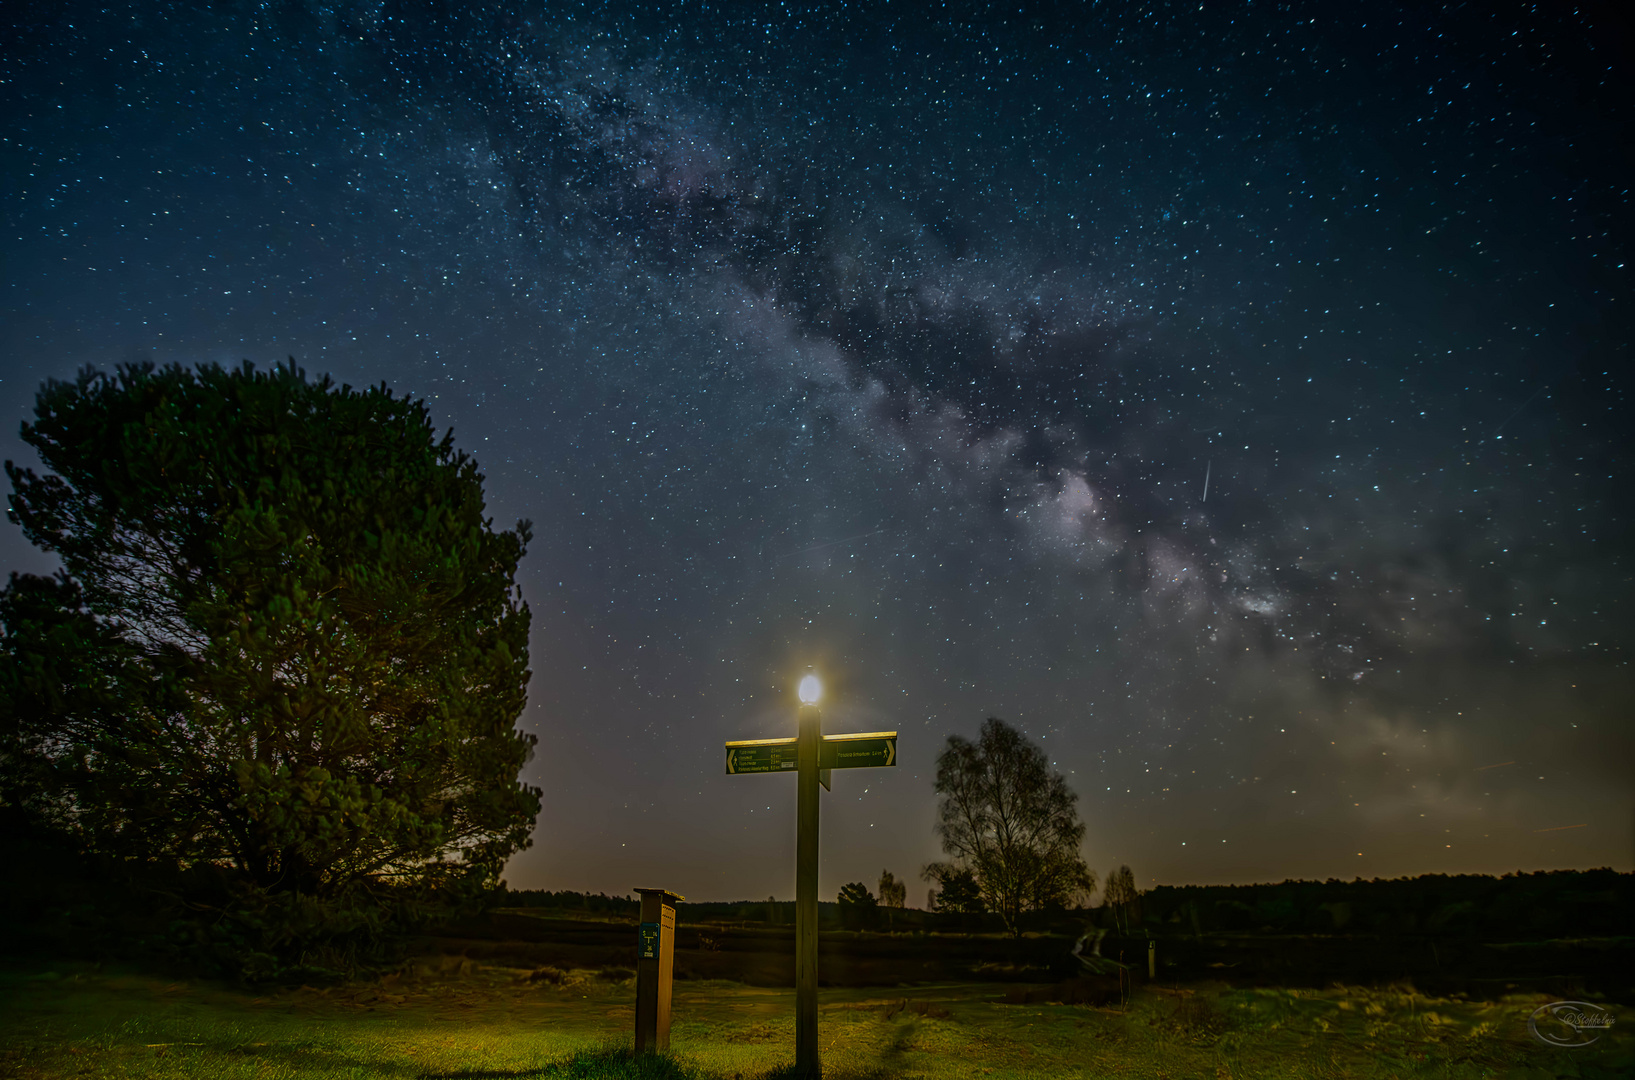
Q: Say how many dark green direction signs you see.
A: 2